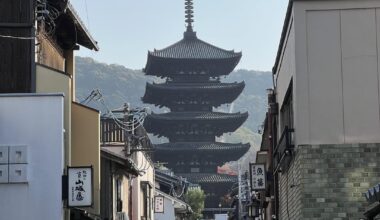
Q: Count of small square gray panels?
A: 4